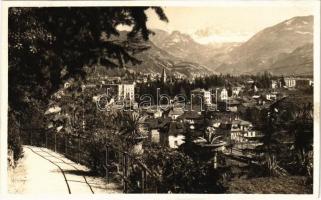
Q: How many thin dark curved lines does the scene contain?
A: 2